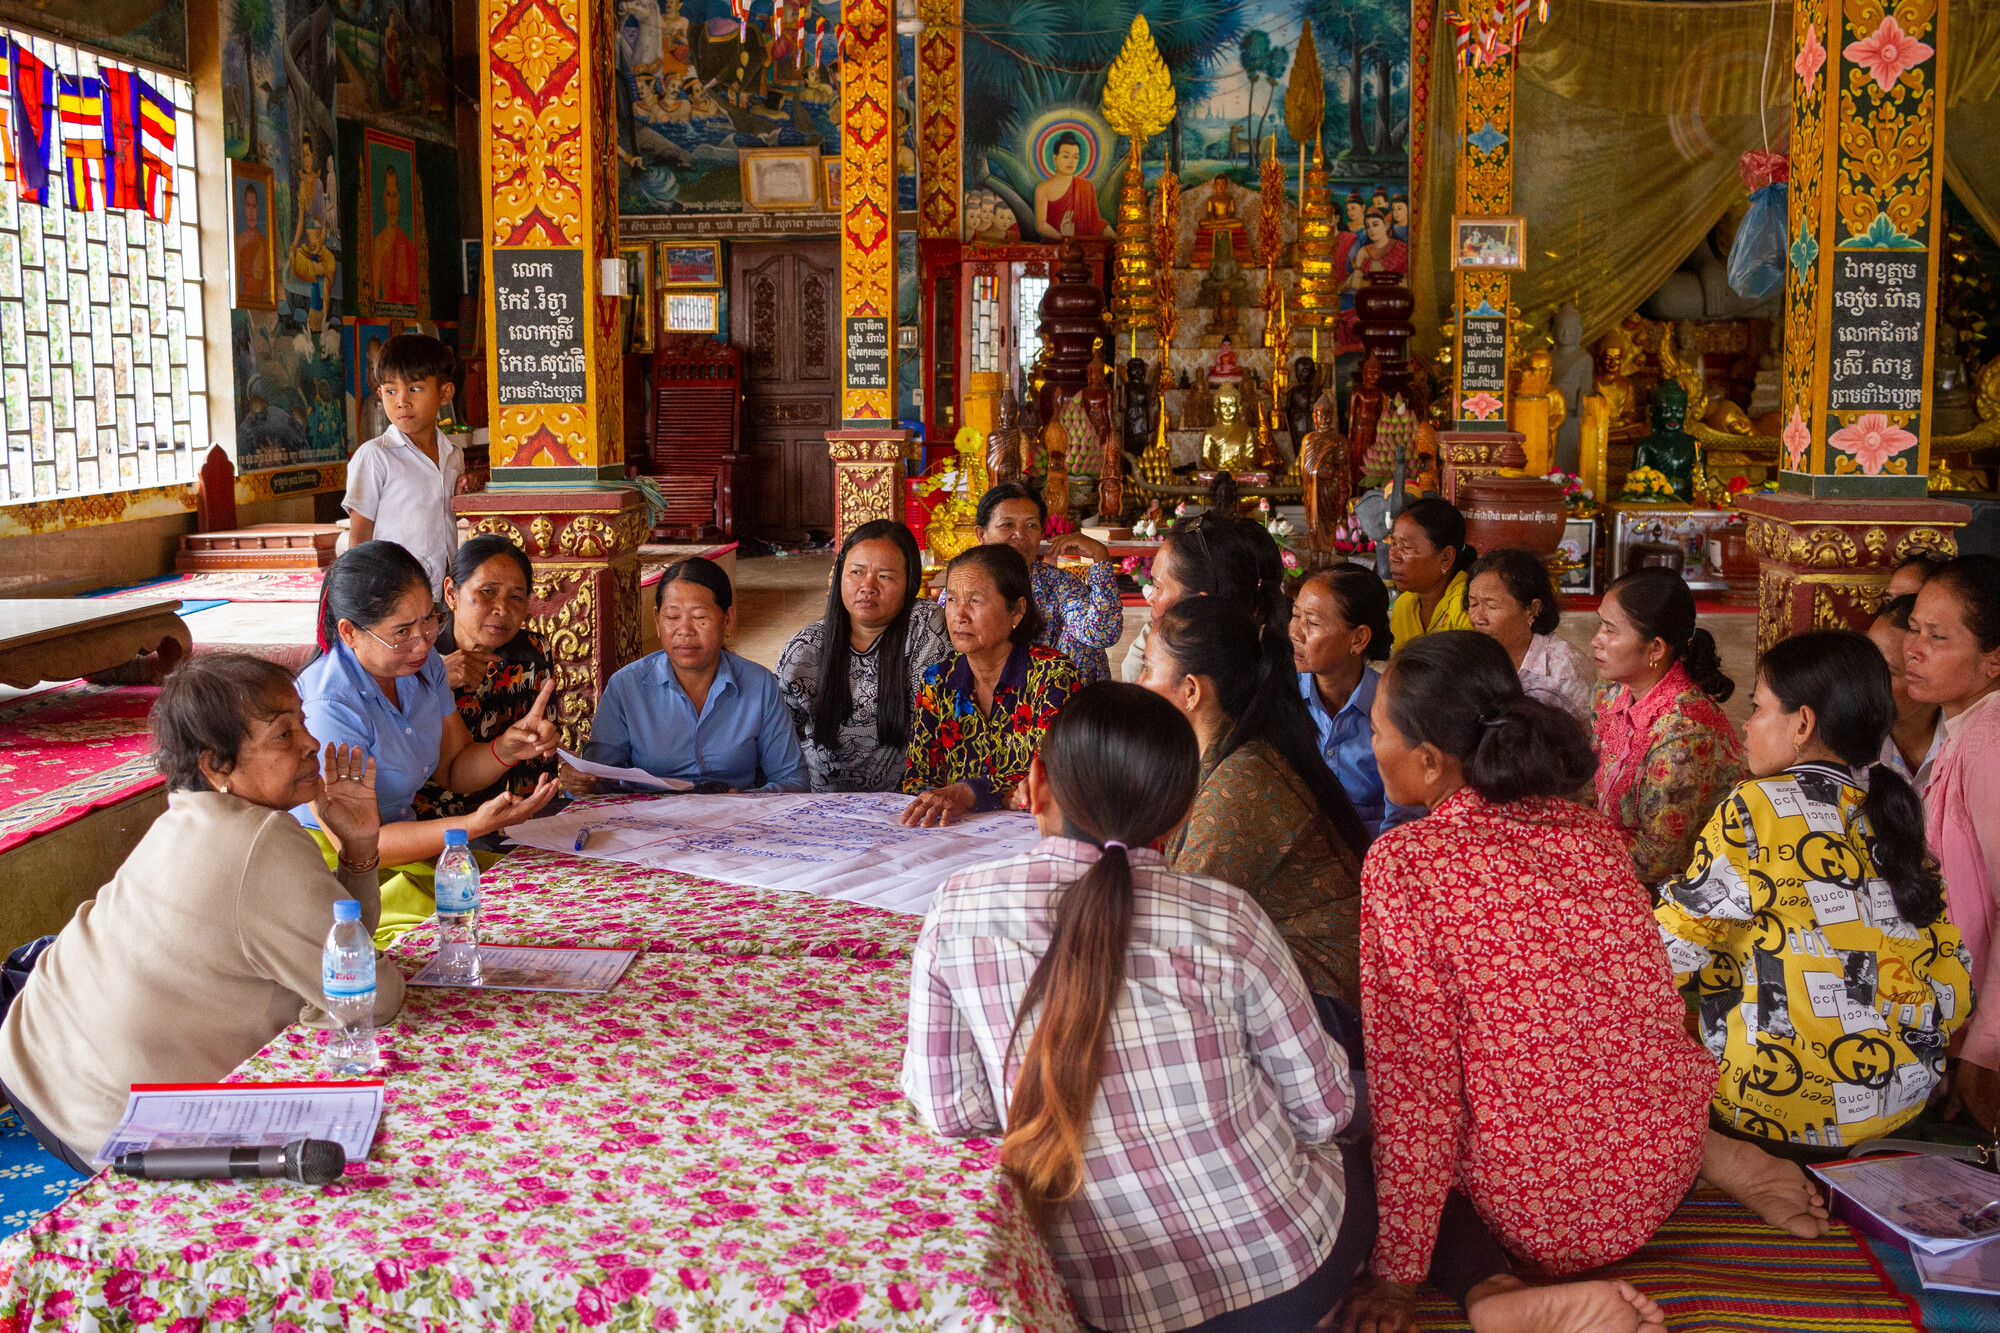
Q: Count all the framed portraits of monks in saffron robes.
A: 2